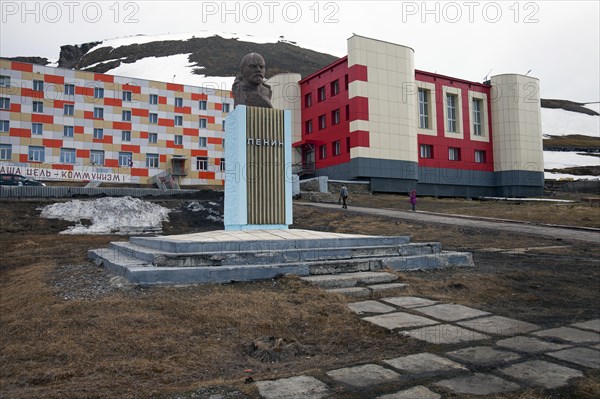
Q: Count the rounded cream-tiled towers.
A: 3